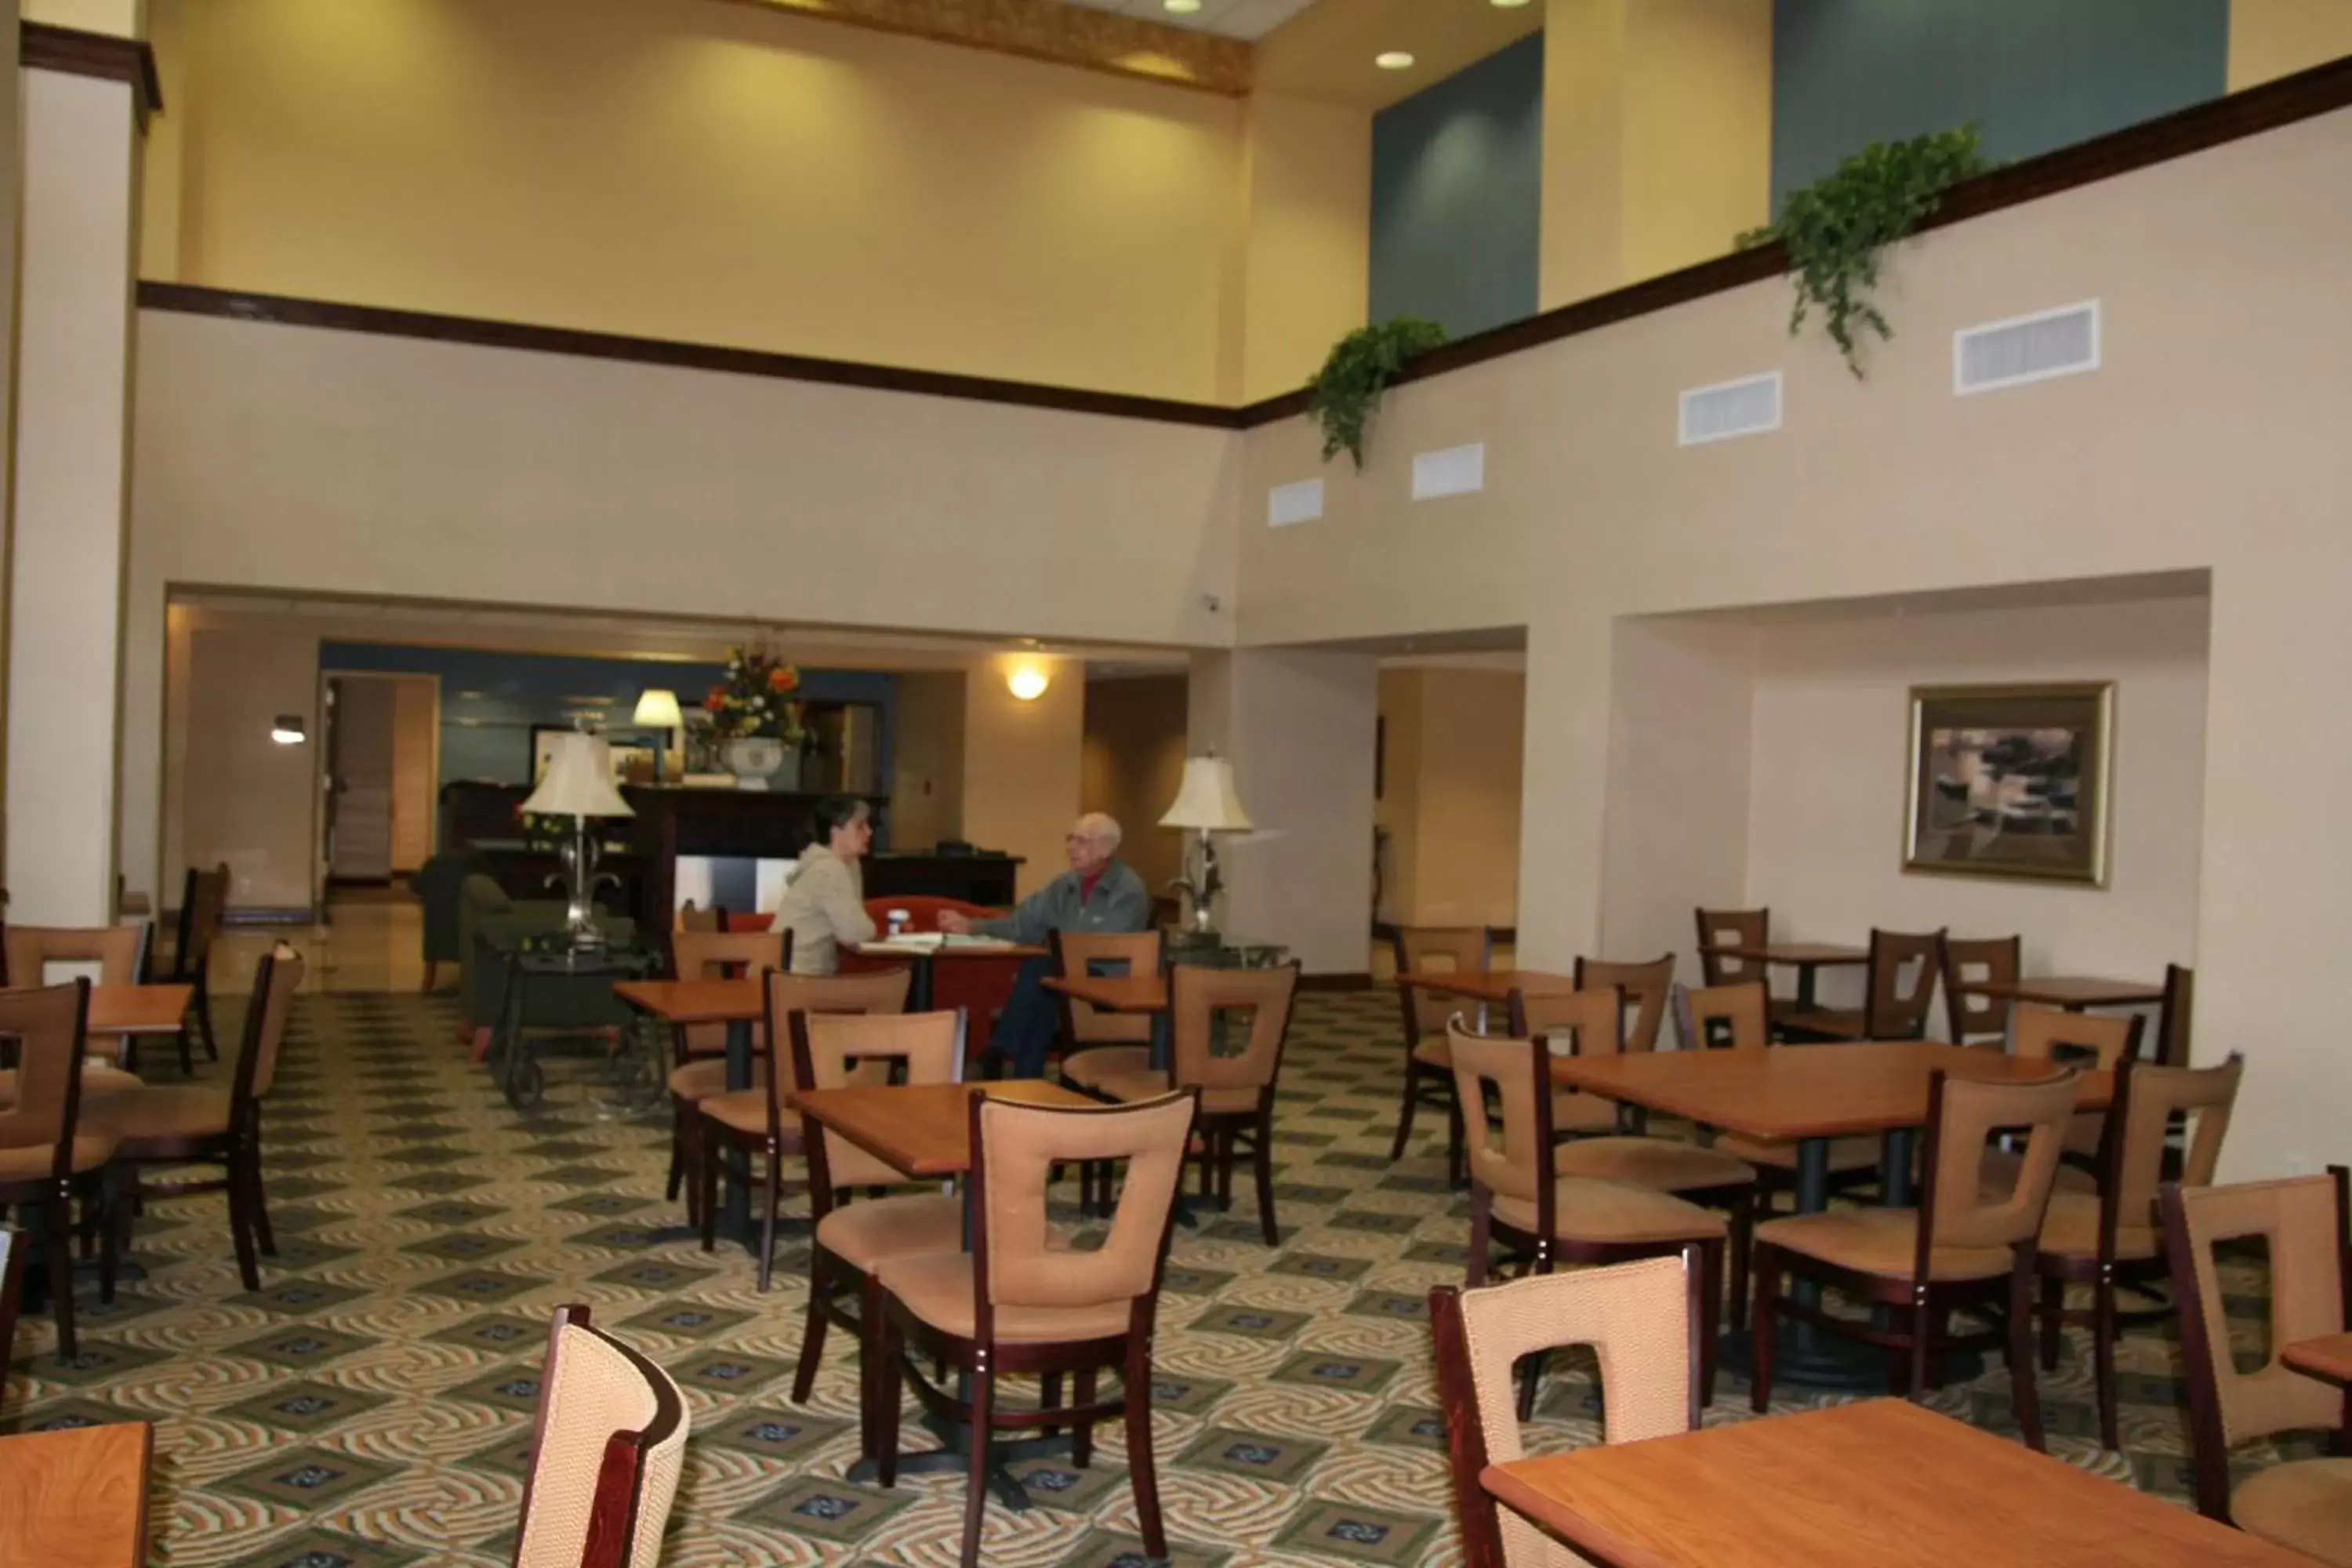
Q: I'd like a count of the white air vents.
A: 4